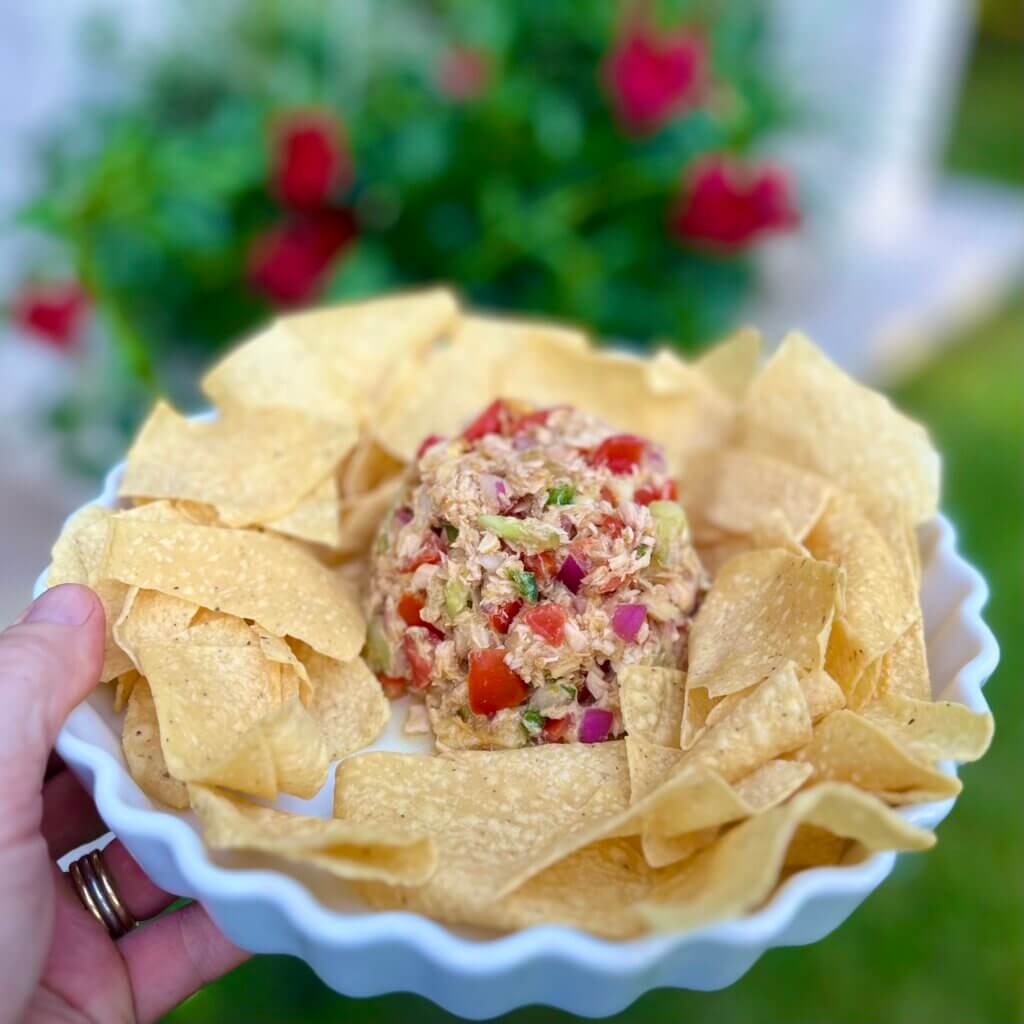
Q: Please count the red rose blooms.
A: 6